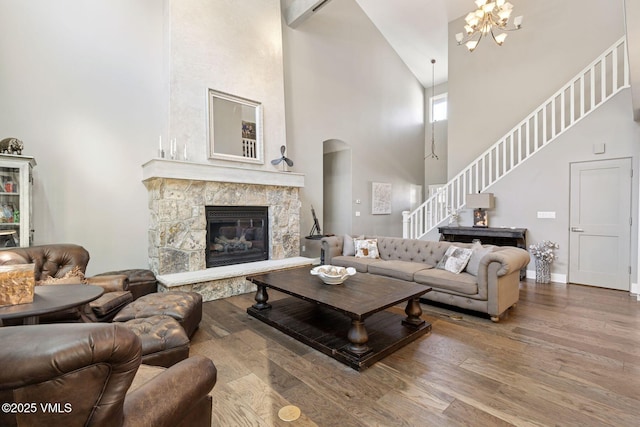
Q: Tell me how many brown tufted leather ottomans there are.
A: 3